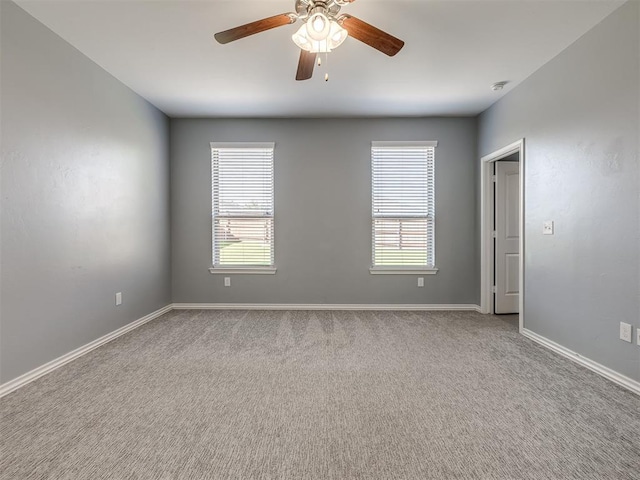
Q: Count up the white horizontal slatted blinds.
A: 2